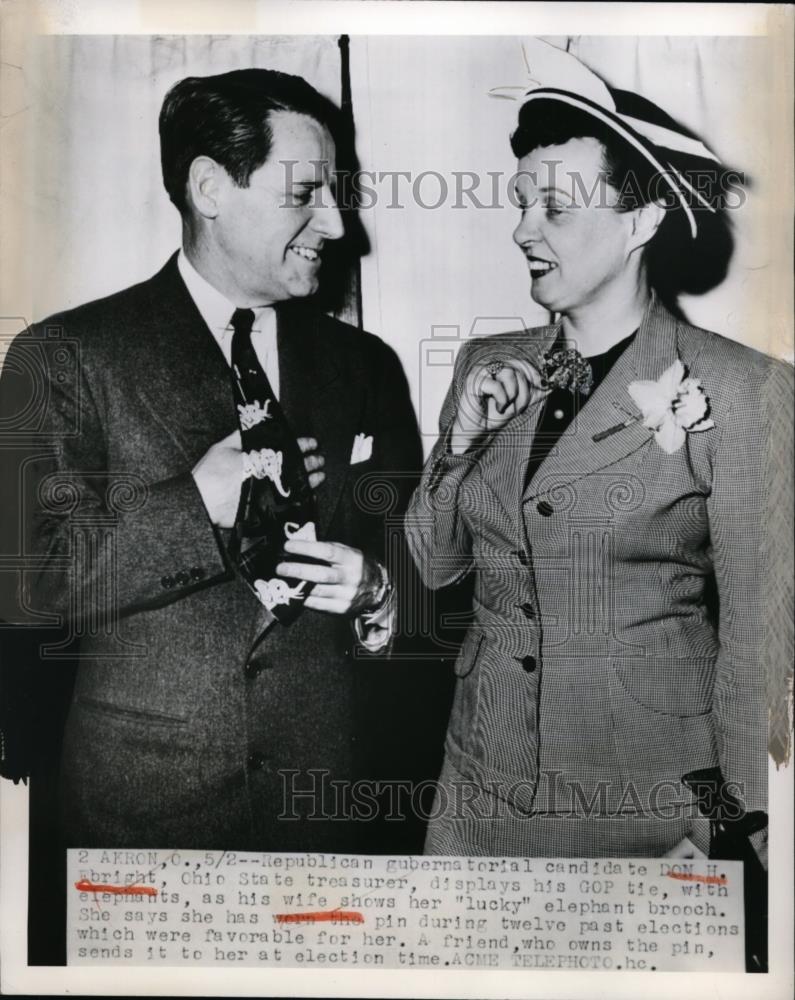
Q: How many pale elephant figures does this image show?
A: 4